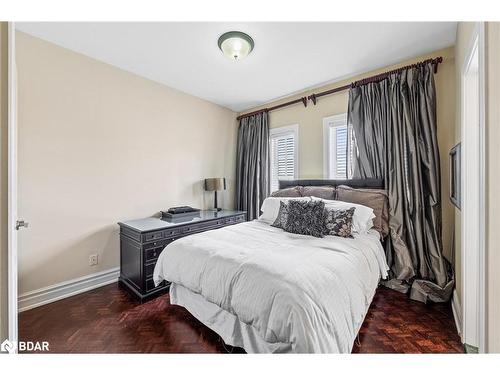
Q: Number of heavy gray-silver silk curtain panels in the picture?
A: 2